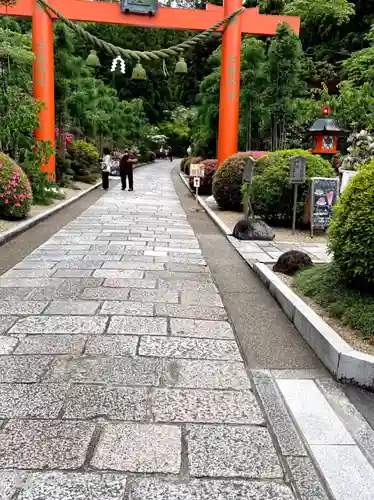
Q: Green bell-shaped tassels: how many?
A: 3